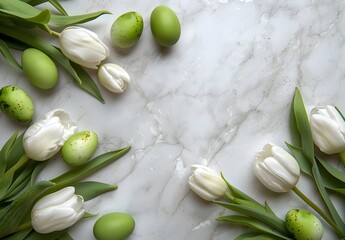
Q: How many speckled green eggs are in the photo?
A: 4